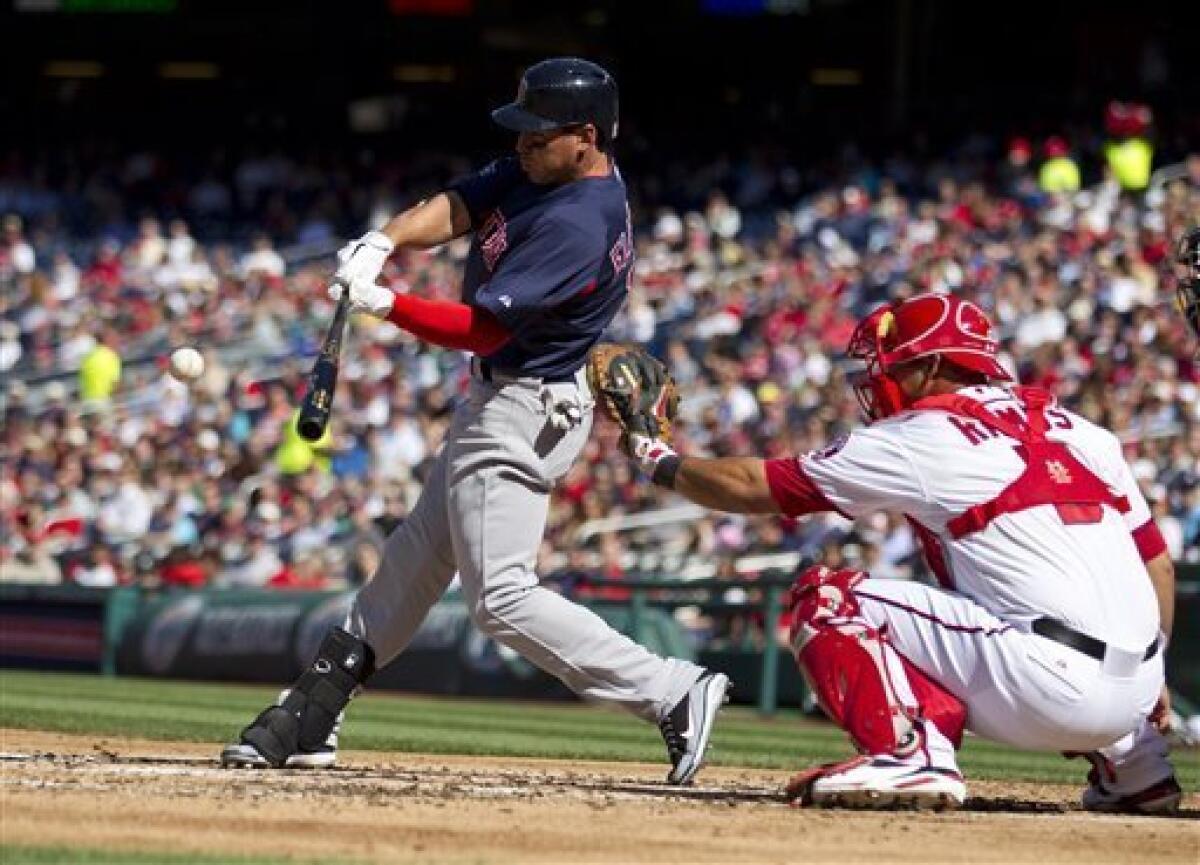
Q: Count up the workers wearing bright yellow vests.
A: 4